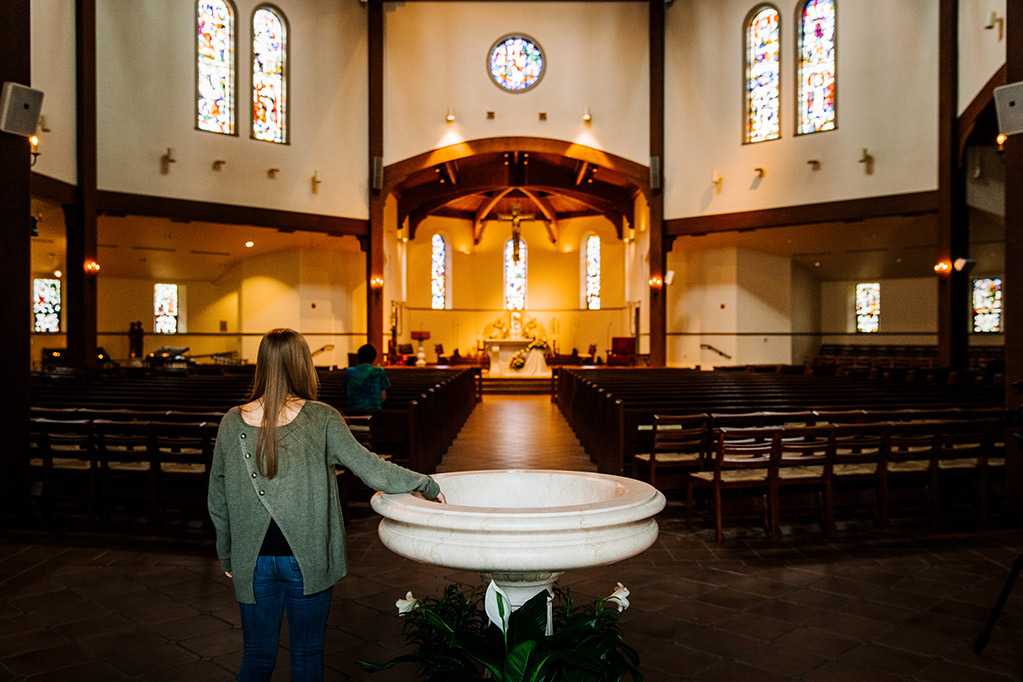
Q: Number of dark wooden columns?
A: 6